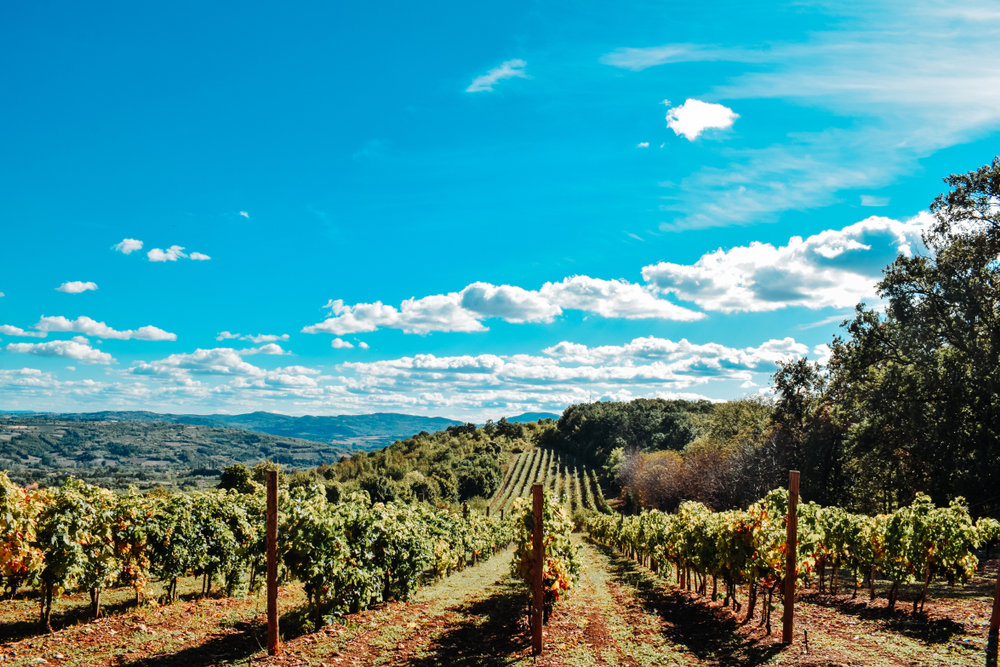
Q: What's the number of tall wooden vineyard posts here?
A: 3